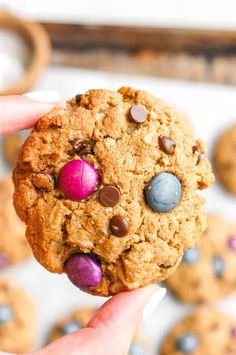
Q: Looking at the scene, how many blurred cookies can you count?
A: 7